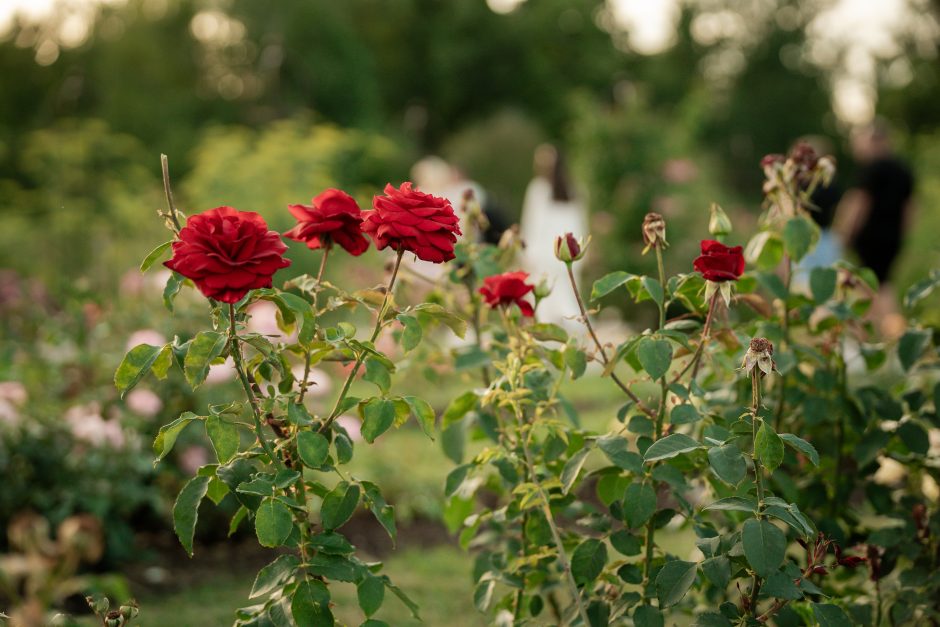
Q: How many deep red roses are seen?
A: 5